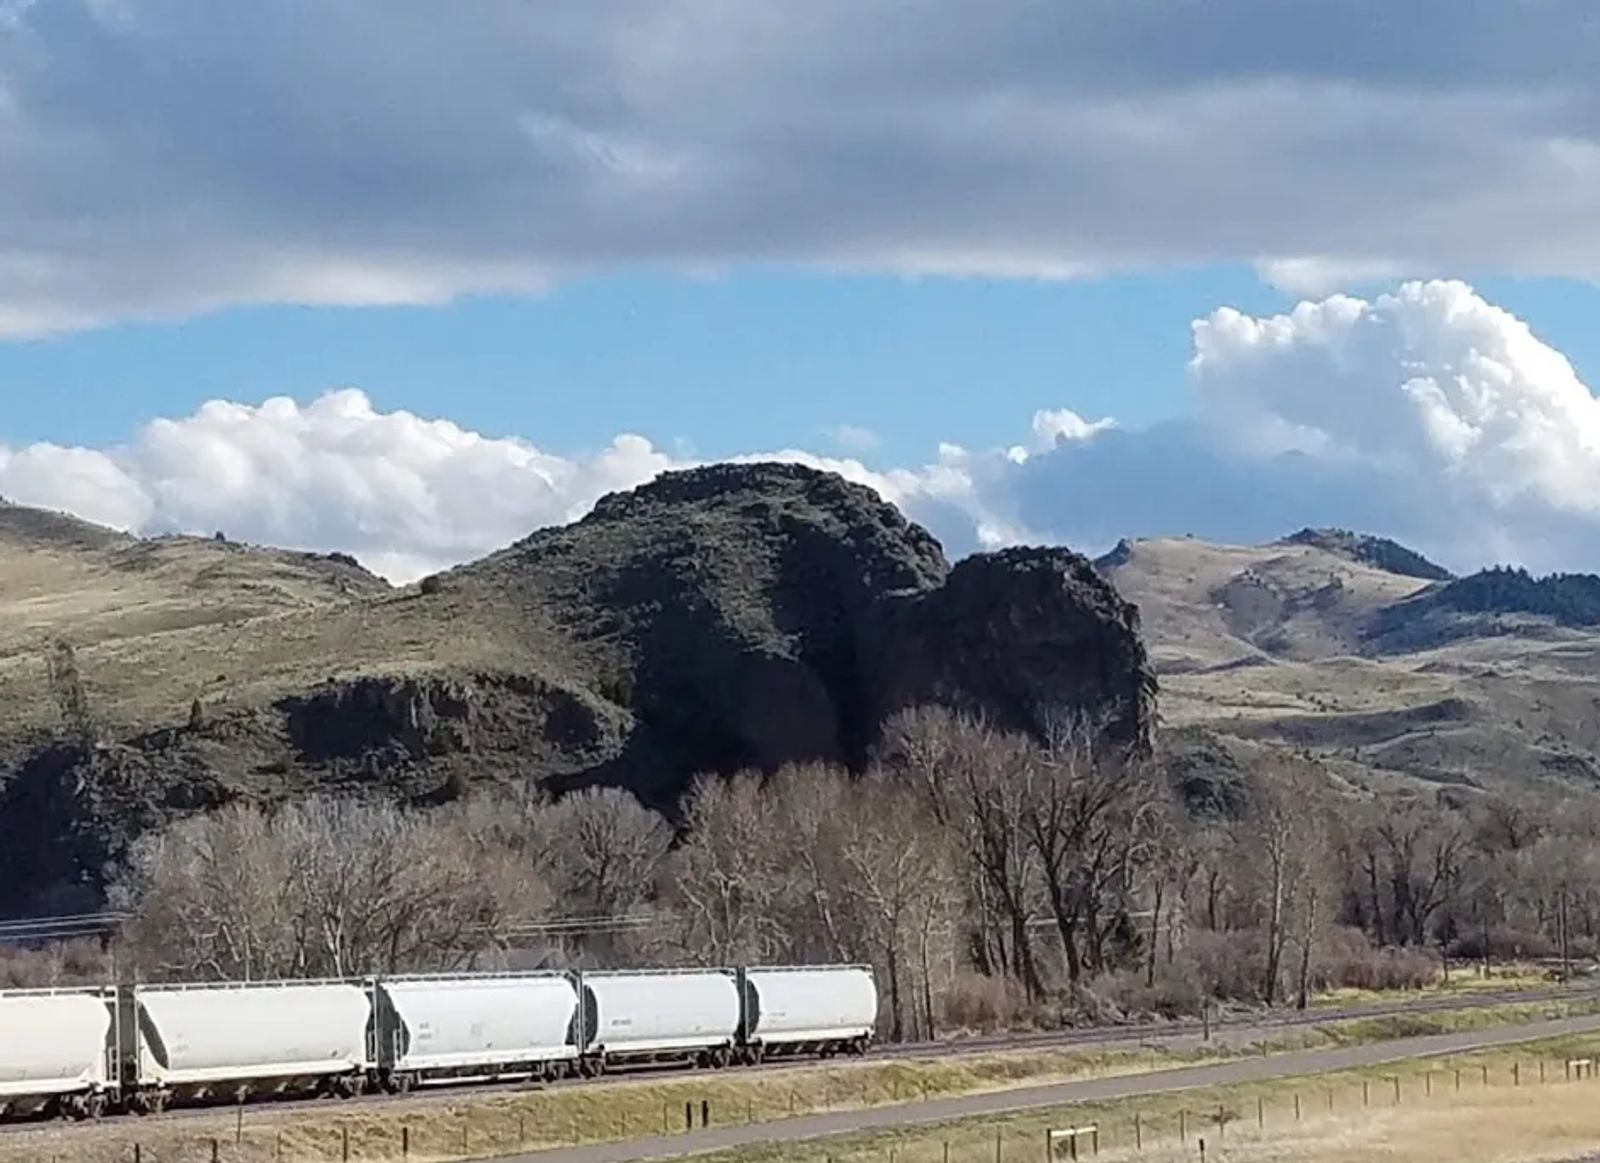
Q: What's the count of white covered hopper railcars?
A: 5